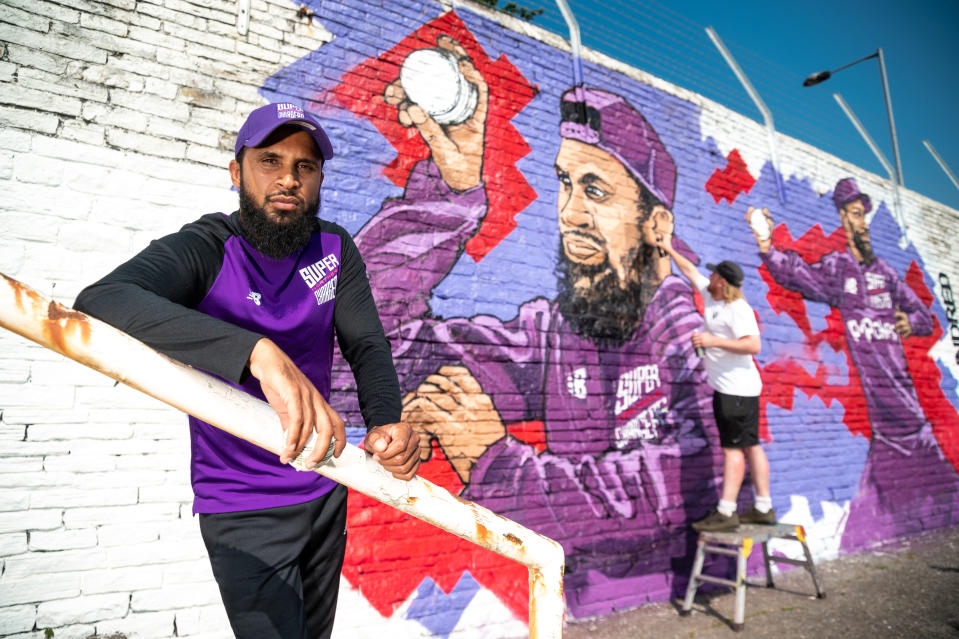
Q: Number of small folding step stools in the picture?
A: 1